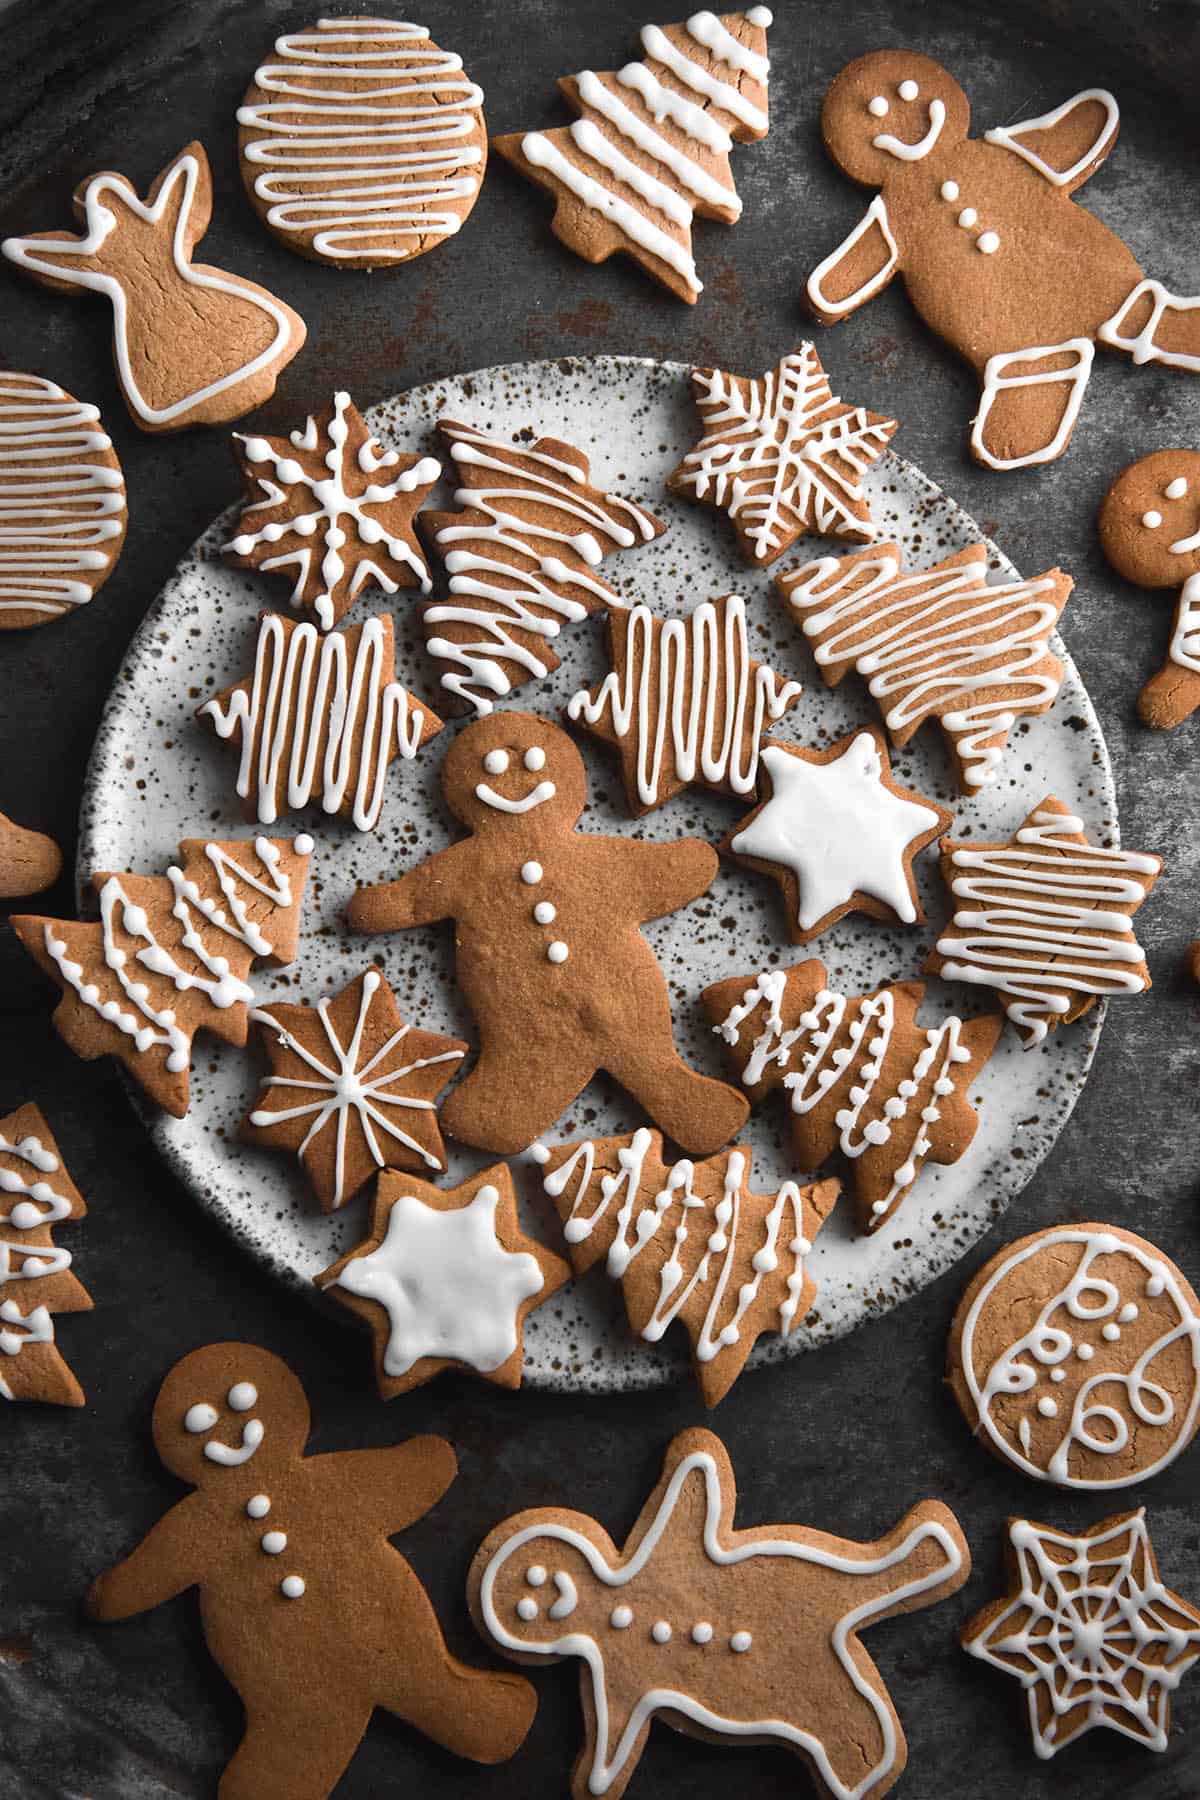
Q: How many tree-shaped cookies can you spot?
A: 7